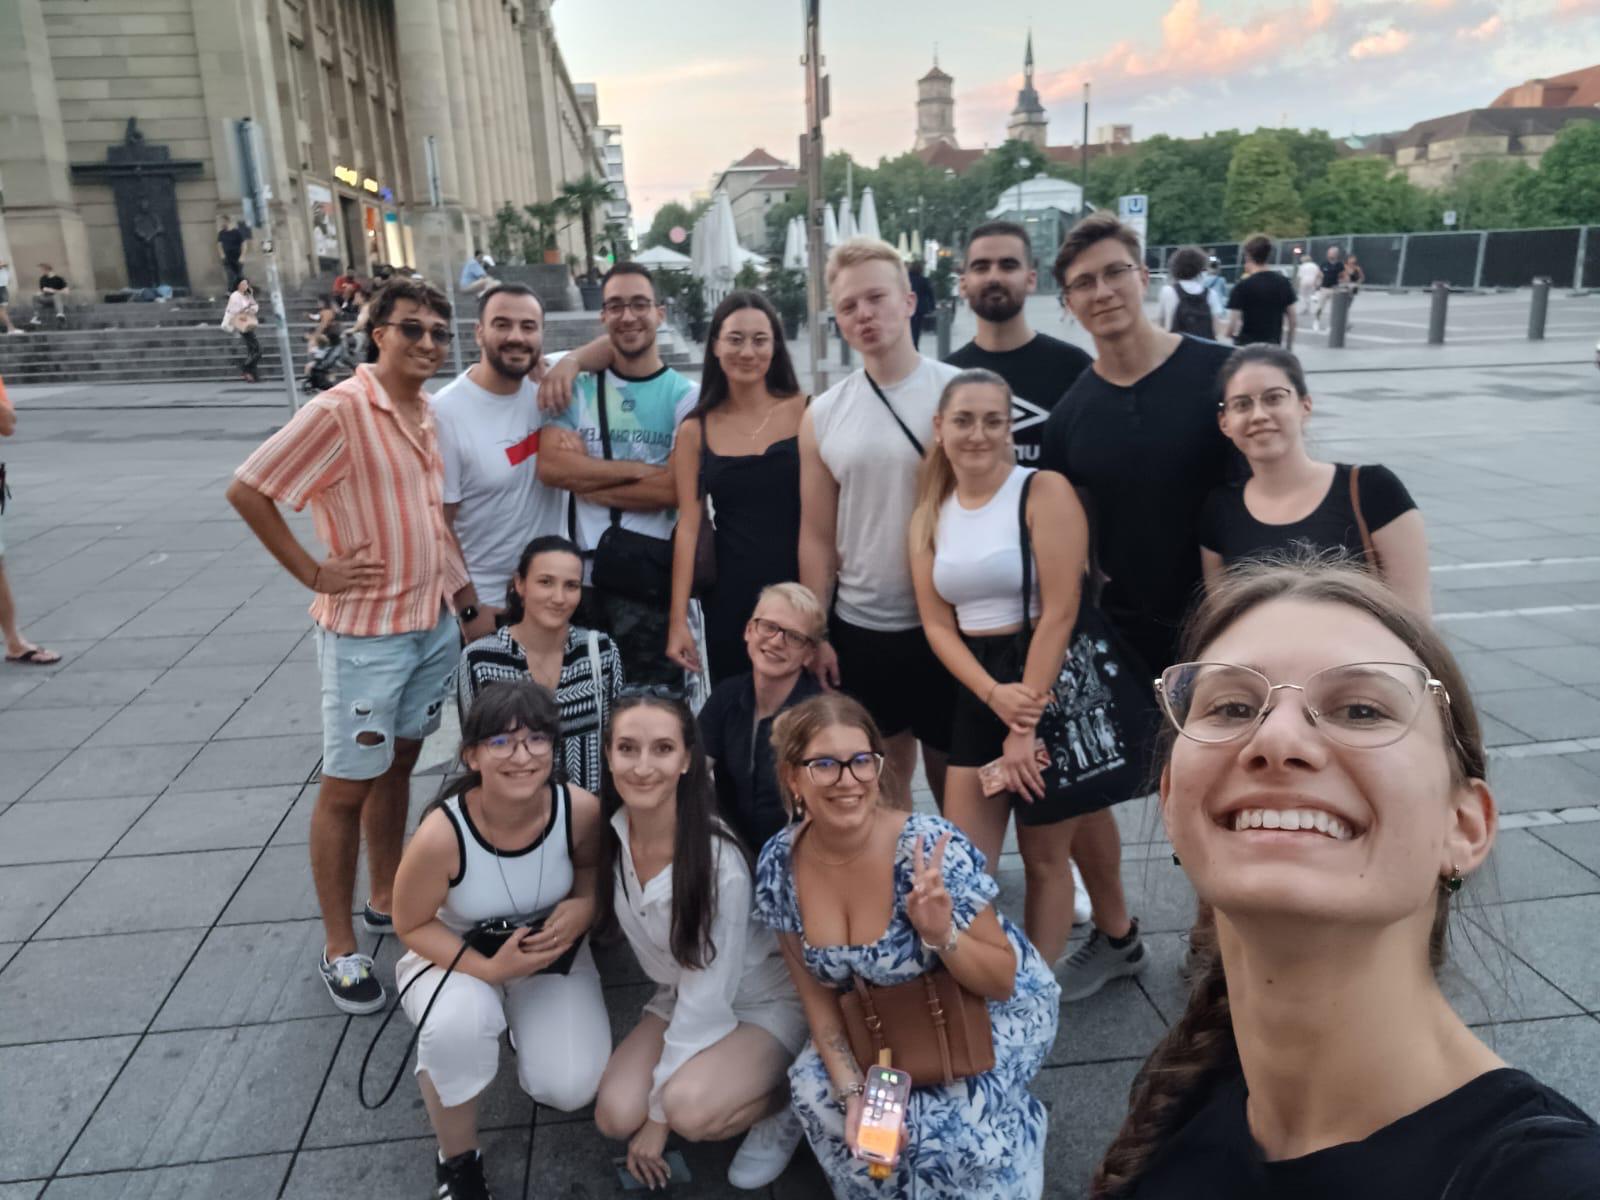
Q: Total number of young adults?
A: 15